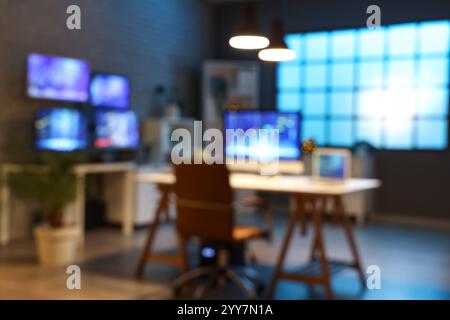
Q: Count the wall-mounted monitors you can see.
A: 4